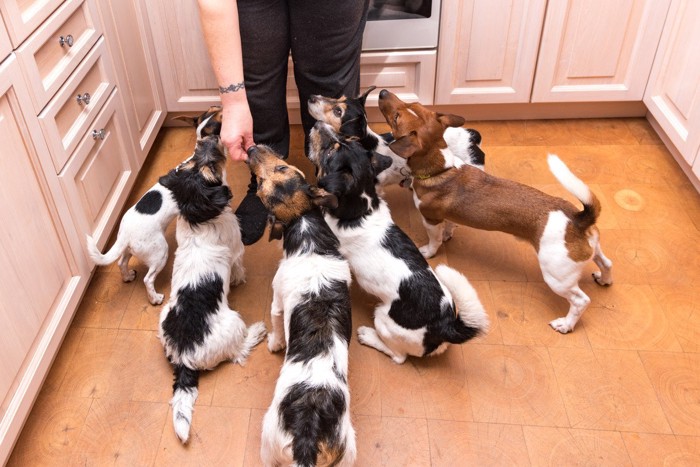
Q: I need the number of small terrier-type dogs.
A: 6